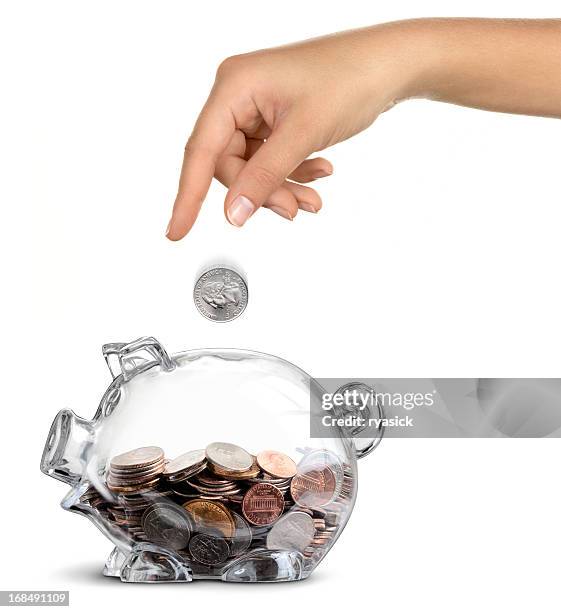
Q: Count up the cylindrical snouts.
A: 1